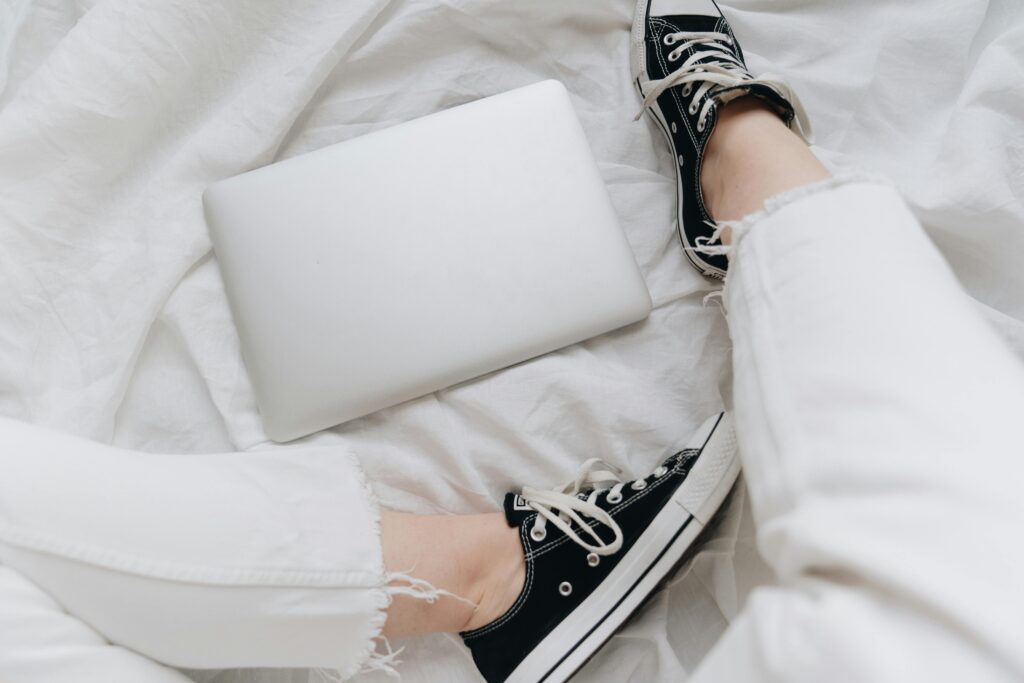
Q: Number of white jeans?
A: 1